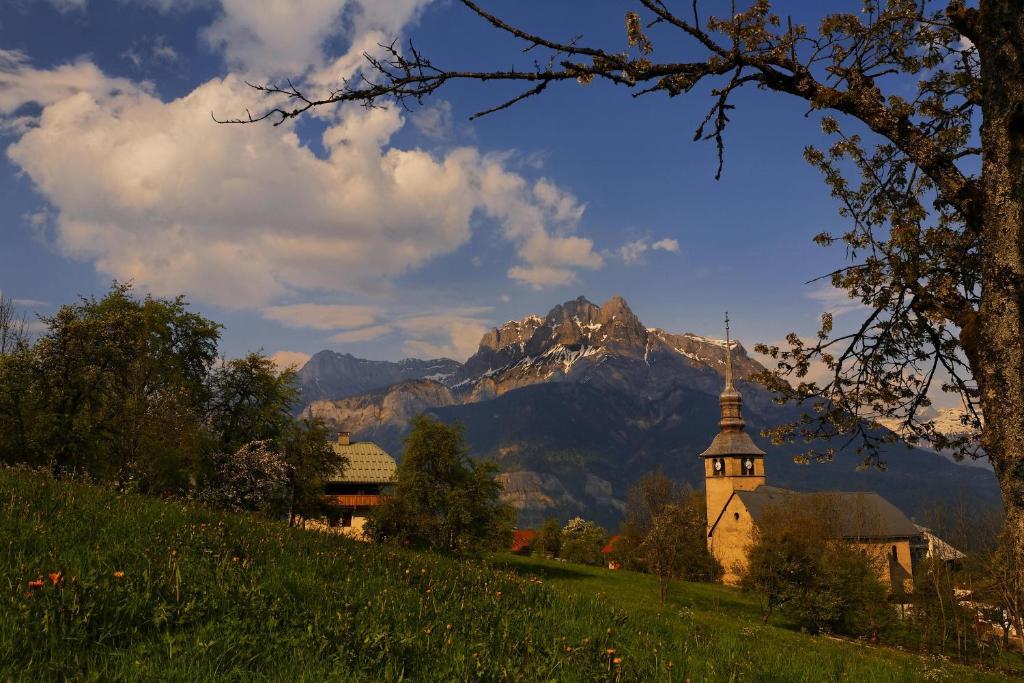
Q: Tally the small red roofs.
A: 2